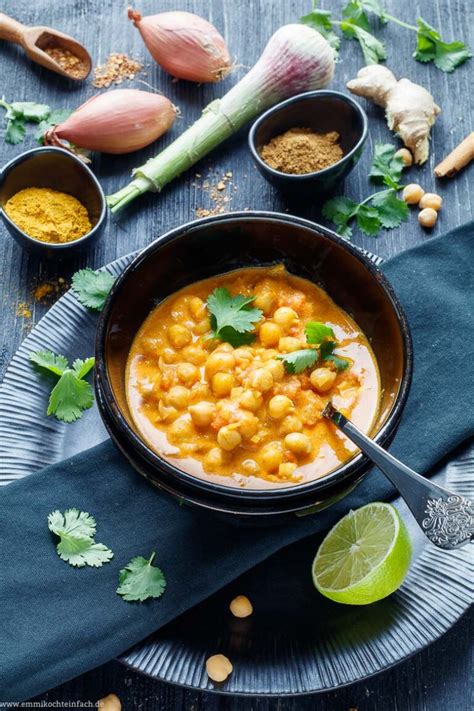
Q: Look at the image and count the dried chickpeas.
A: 7